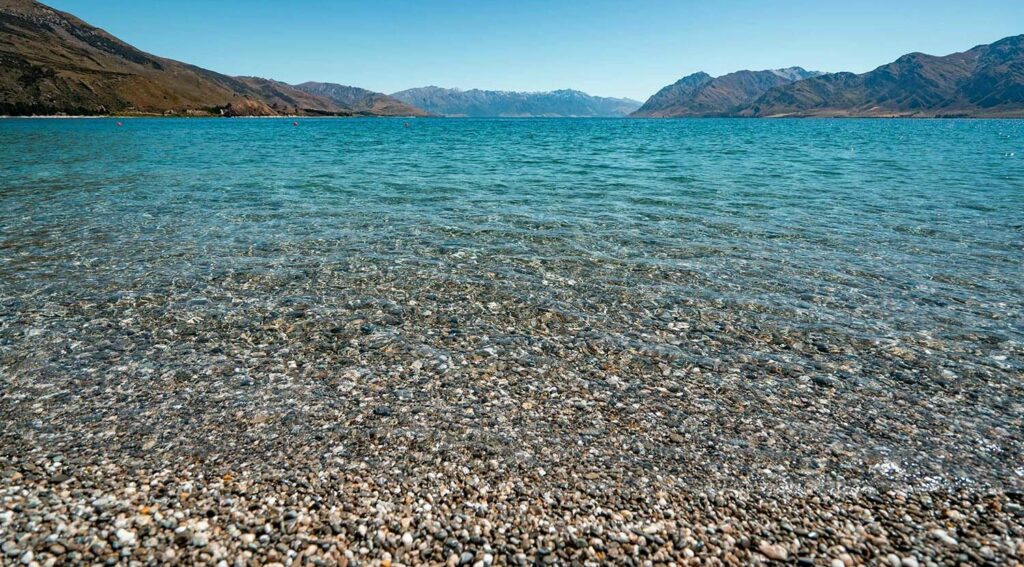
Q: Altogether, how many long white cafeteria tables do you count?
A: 0